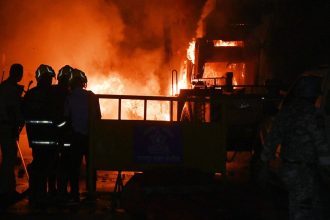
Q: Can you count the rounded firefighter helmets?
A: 3